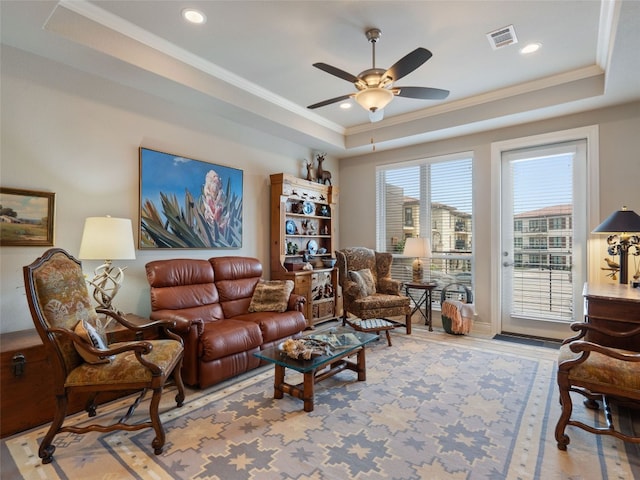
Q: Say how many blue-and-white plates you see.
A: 3